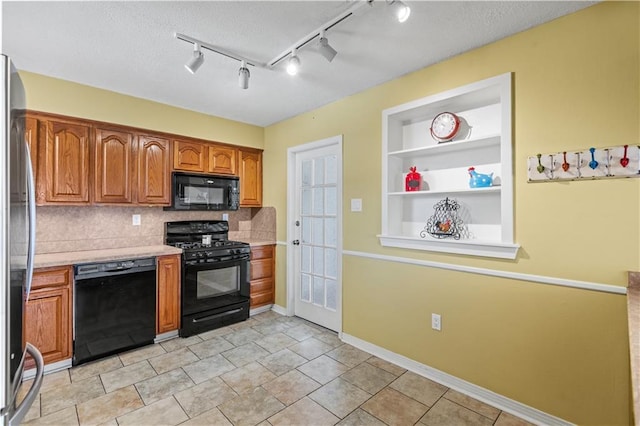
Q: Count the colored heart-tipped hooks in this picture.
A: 4